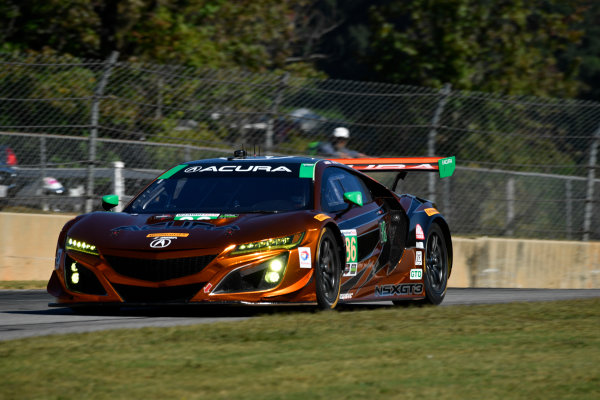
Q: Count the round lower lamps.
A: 4